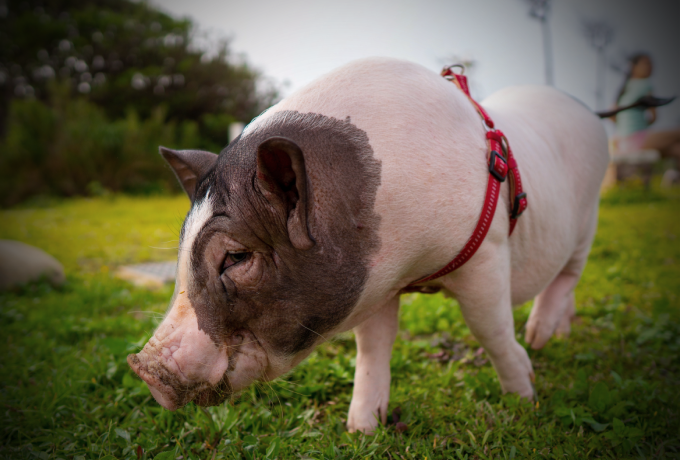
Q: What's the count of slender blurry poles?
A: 2